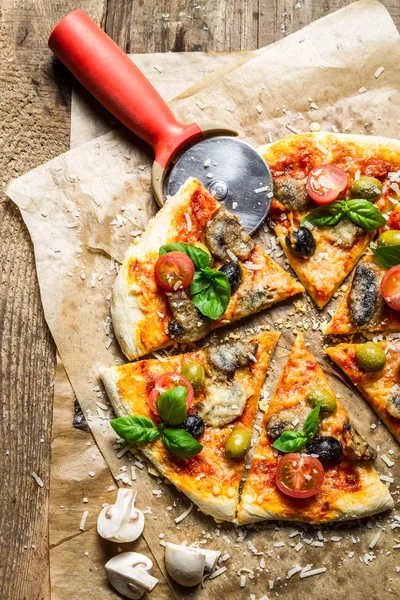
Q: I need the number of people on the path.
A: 0